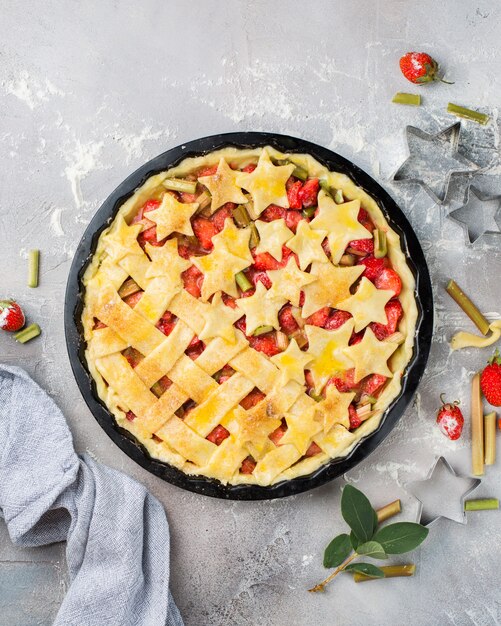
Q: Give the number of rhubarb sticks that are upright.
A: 3